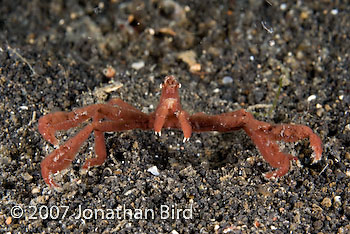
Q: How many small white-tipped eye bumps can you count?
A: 2